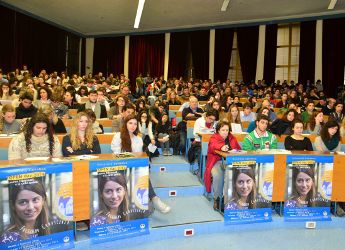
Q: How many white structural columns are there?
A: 6